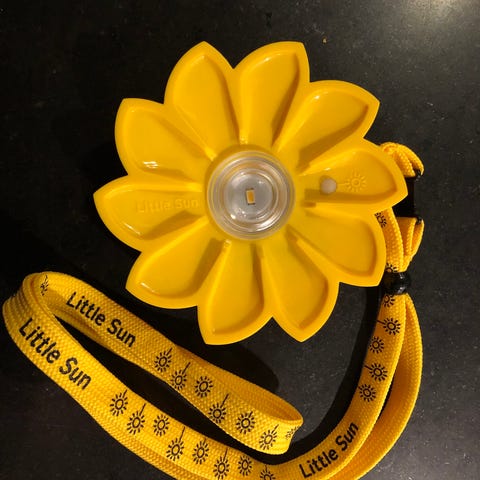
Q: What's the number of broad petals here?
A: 10